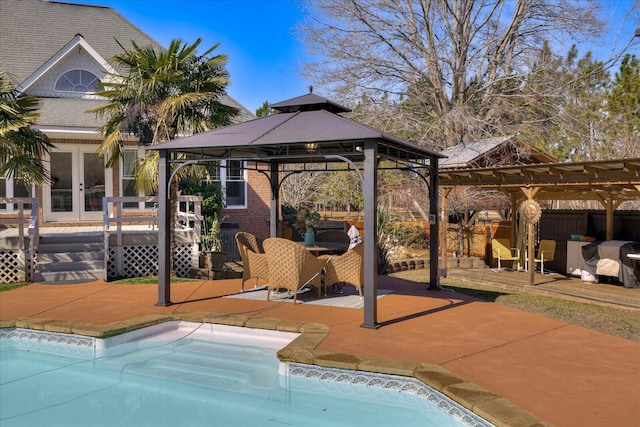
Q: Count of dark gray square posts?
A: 4